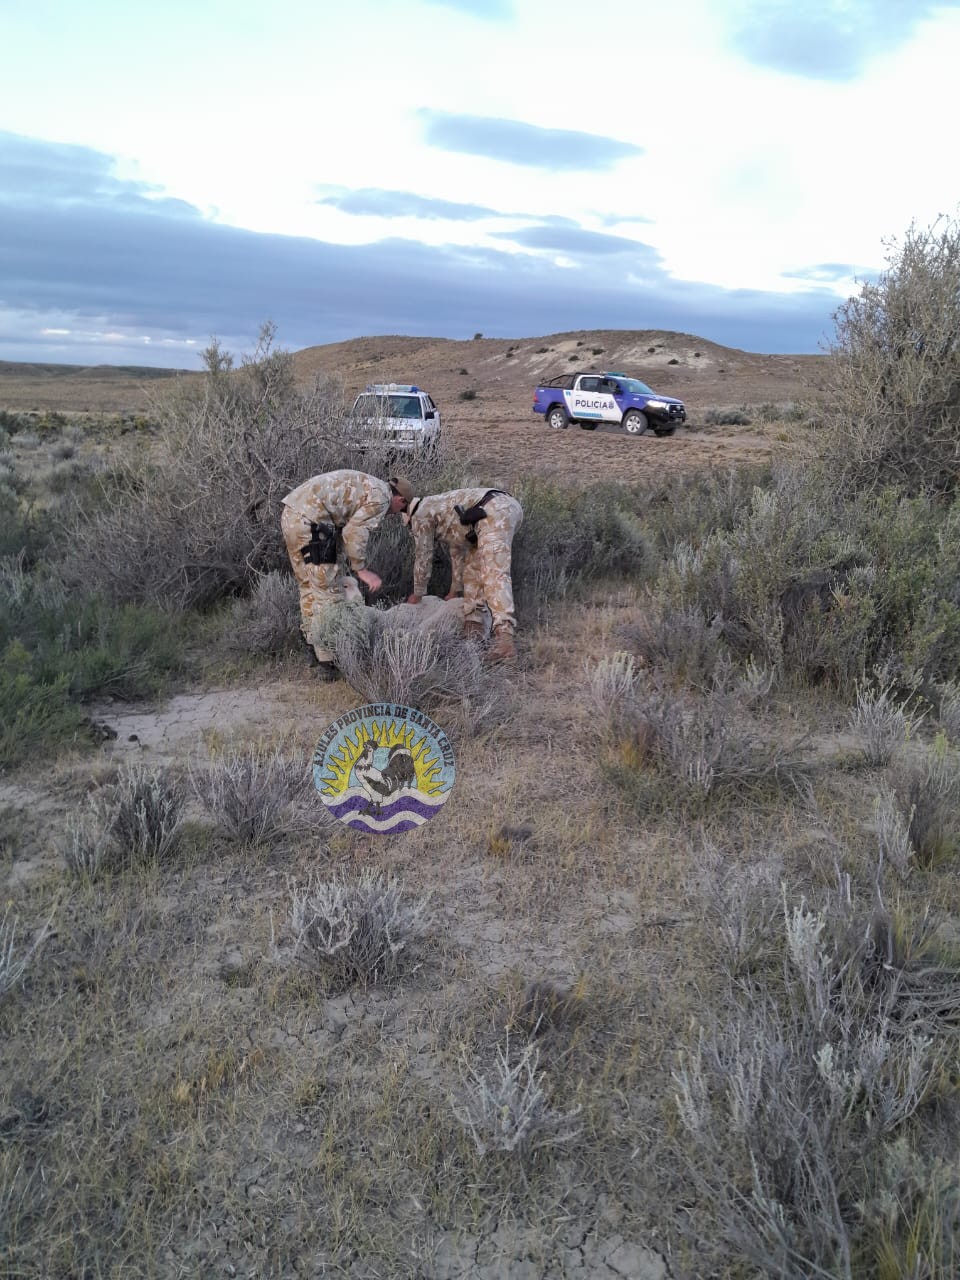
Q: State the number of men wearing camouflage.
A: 2